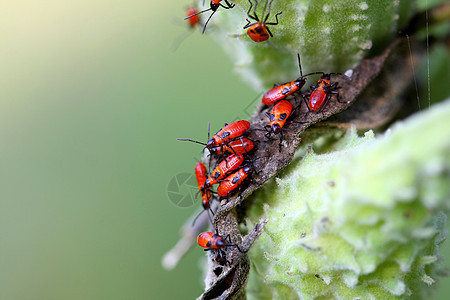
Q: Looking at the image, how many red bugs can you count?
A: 12